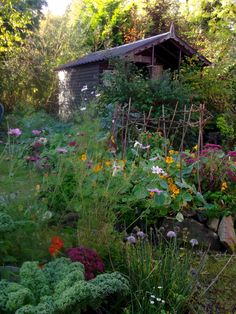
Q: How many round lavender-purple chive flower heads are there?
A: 4